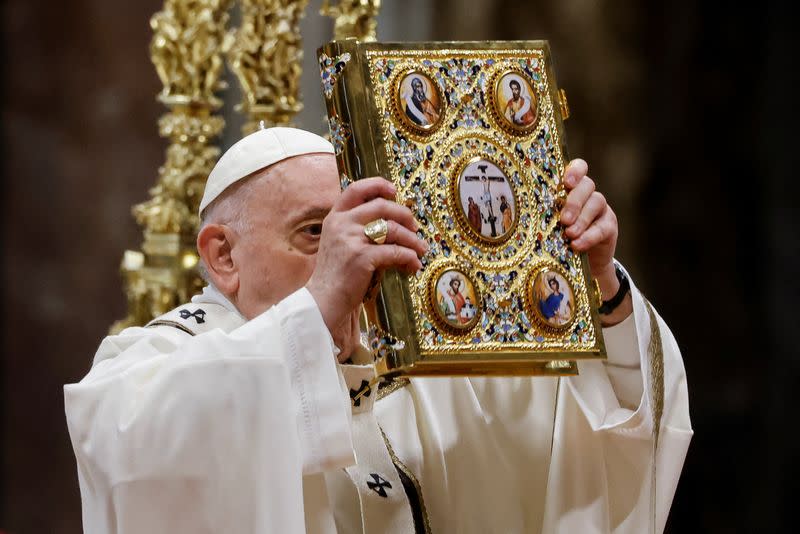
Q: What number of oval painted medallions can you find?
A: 5